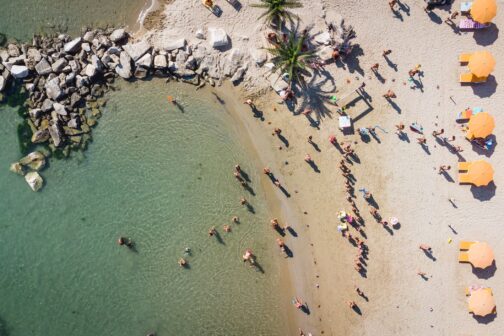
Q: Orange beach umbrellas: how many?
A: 6